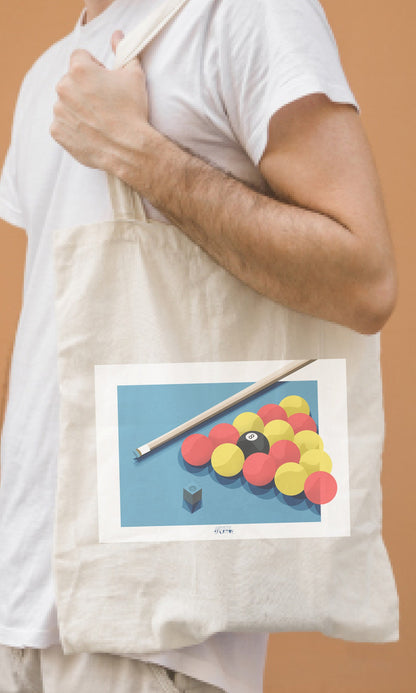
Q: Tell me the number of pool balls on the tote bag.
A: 15